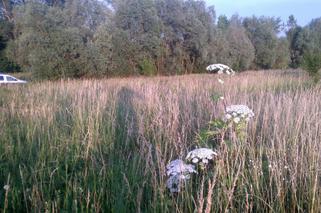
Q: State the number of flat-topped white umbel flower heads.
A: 4